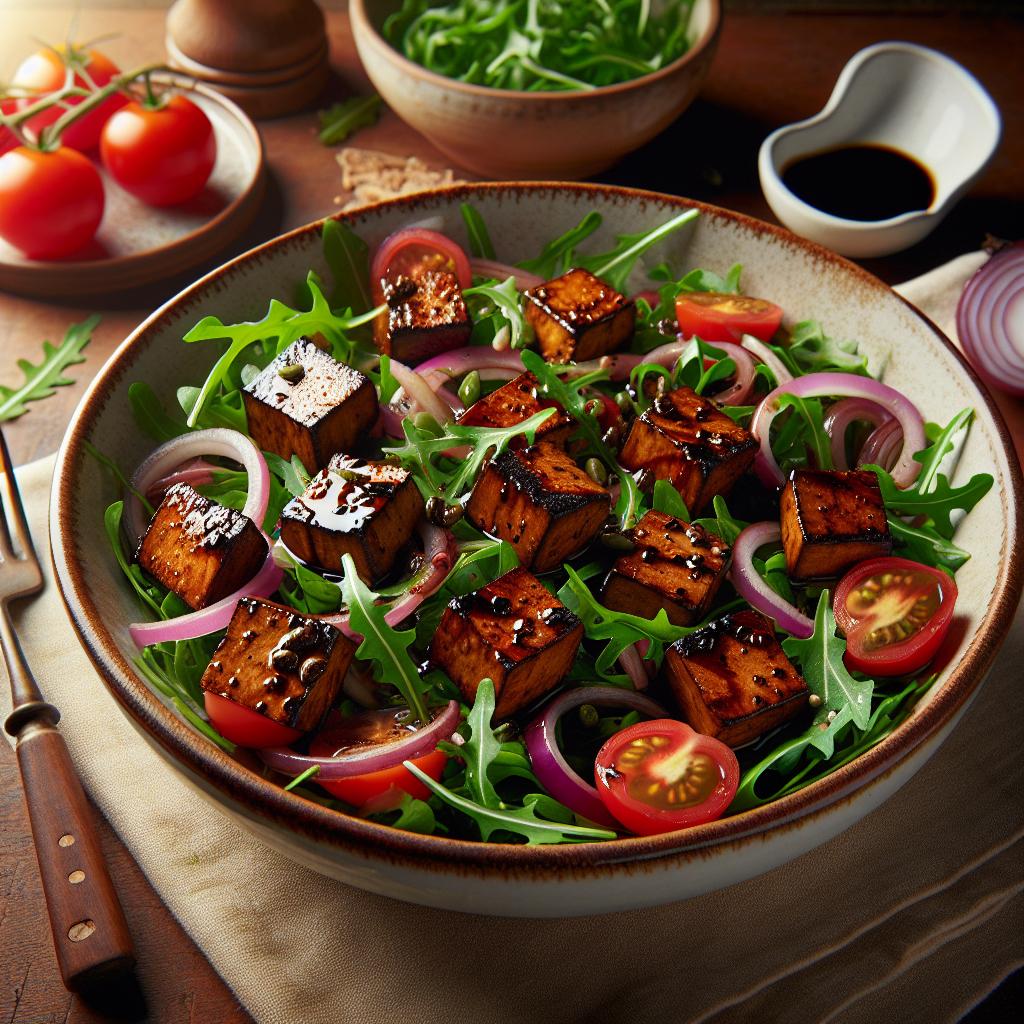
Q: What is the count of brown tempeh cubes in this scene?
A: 13